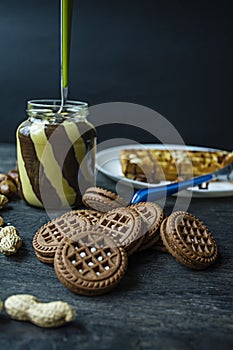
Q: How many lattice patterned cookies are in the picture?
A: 7